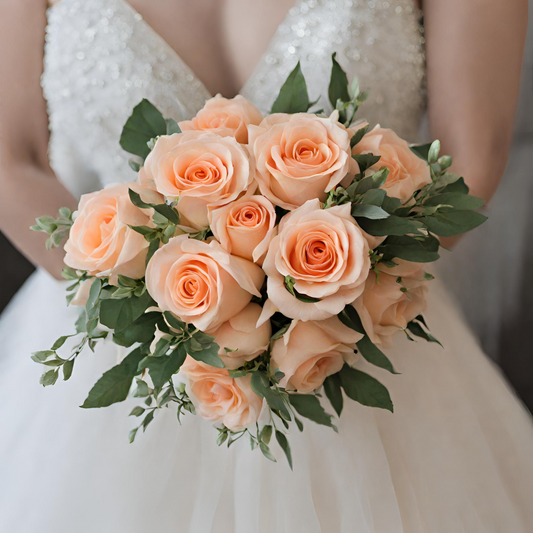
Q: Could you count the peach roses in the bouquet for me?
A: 12